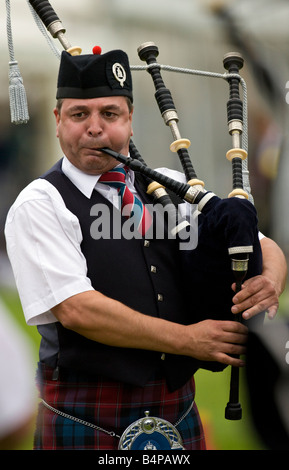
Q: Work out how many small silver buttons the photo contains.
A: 4